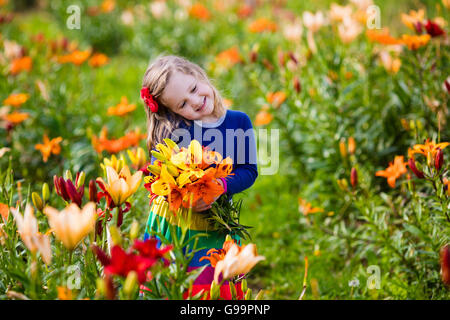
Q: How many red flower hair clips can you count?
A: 1